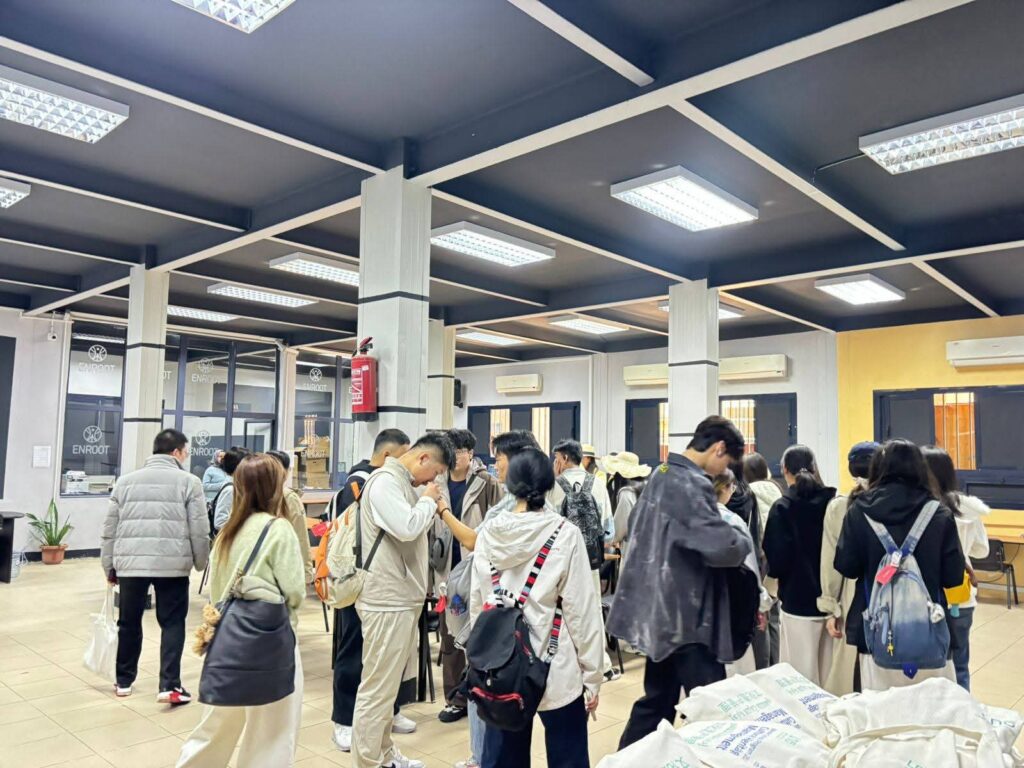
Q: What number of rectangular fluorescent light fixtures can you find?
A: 13